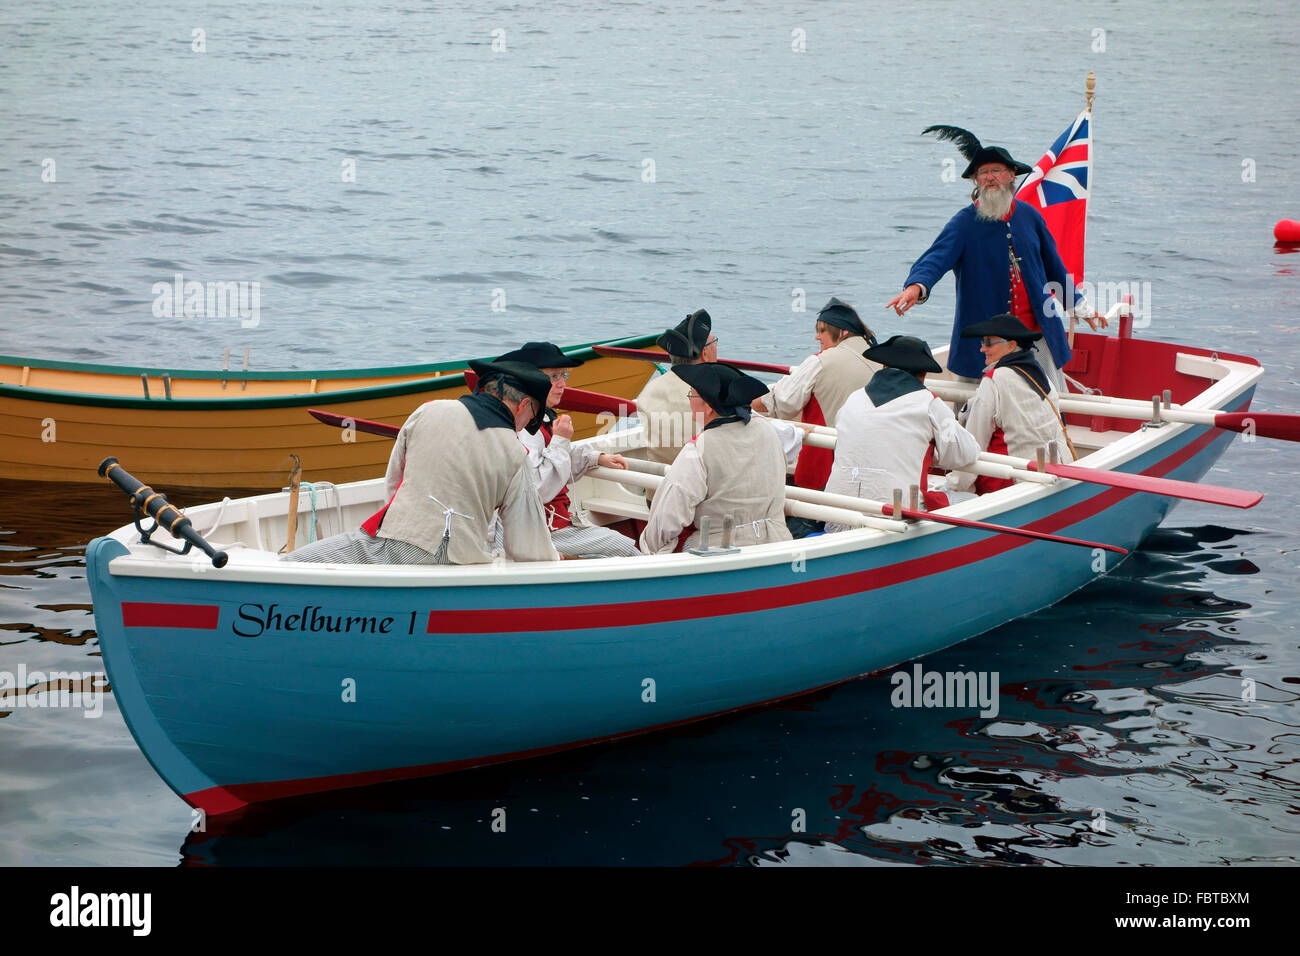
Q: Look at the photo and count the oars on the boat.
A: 6